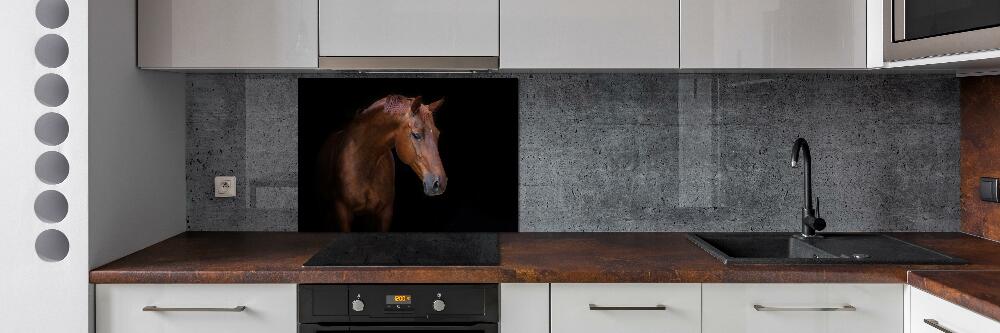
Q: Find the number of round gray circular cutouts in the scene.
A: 7